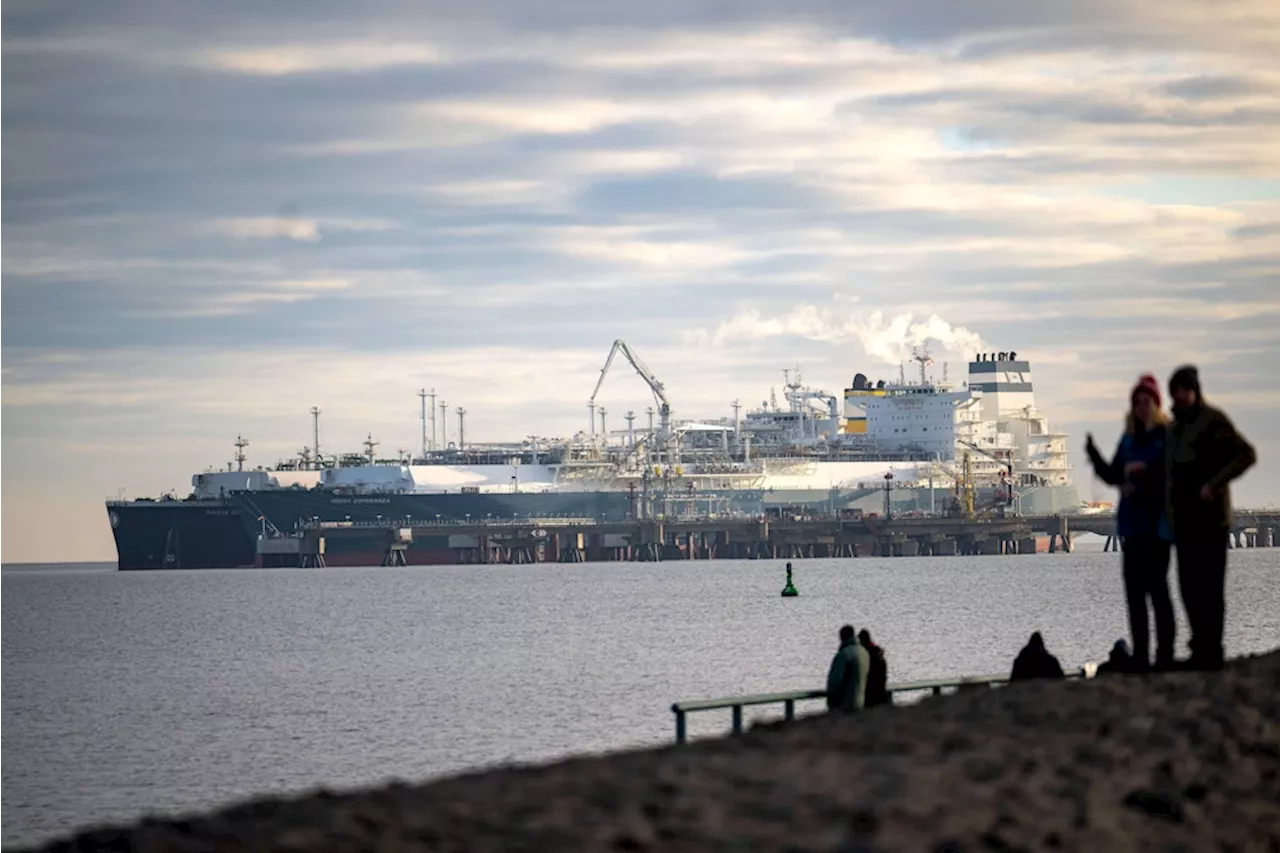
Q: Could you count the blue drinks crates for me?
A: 0